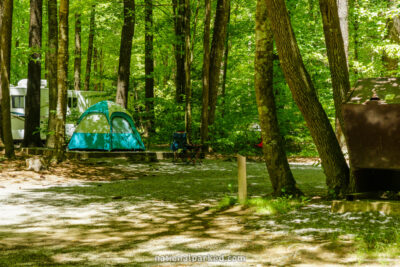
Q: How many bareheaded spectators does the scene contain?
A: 0